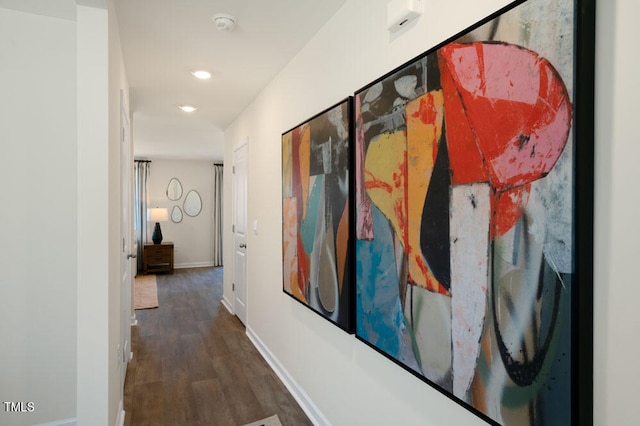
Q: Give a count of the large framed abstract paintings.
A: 2